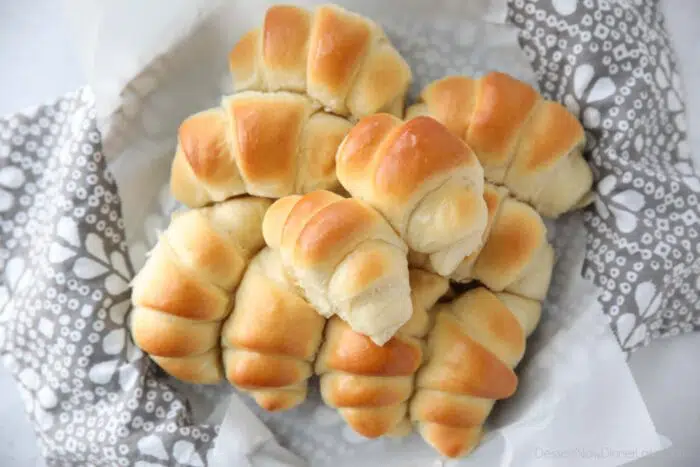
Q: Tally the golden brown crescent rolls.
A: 10